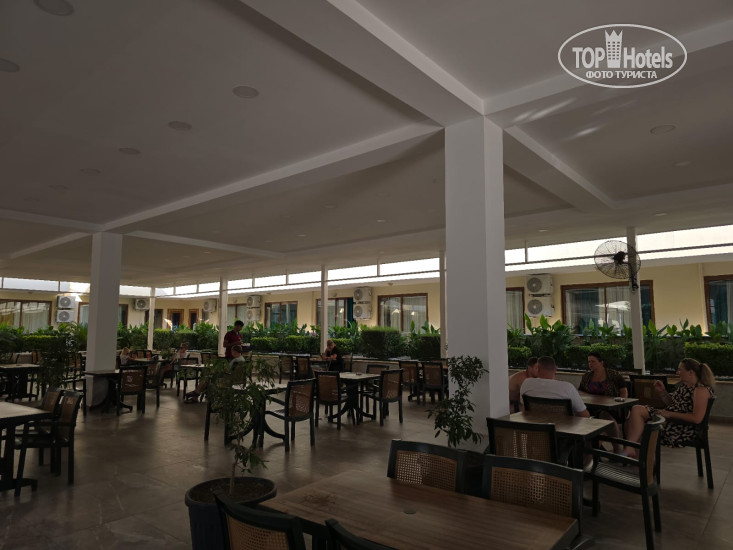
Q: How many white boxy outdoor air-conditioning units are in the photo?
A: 10